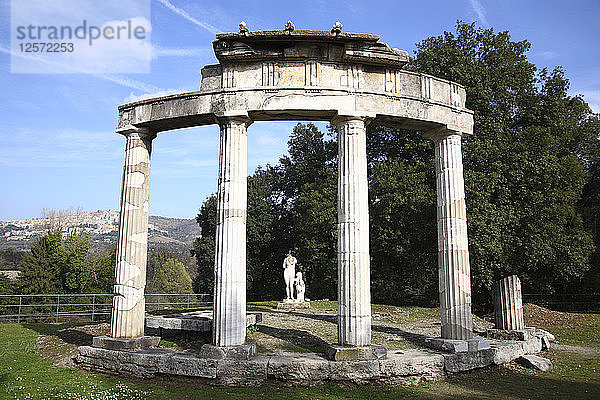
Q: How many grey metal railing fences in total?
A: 1